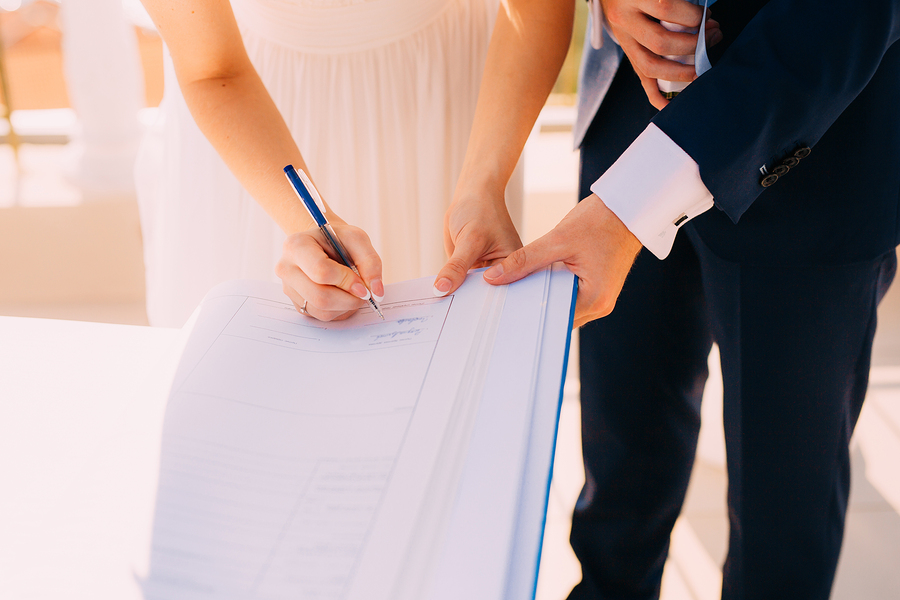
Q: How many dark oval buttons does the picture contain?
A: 4